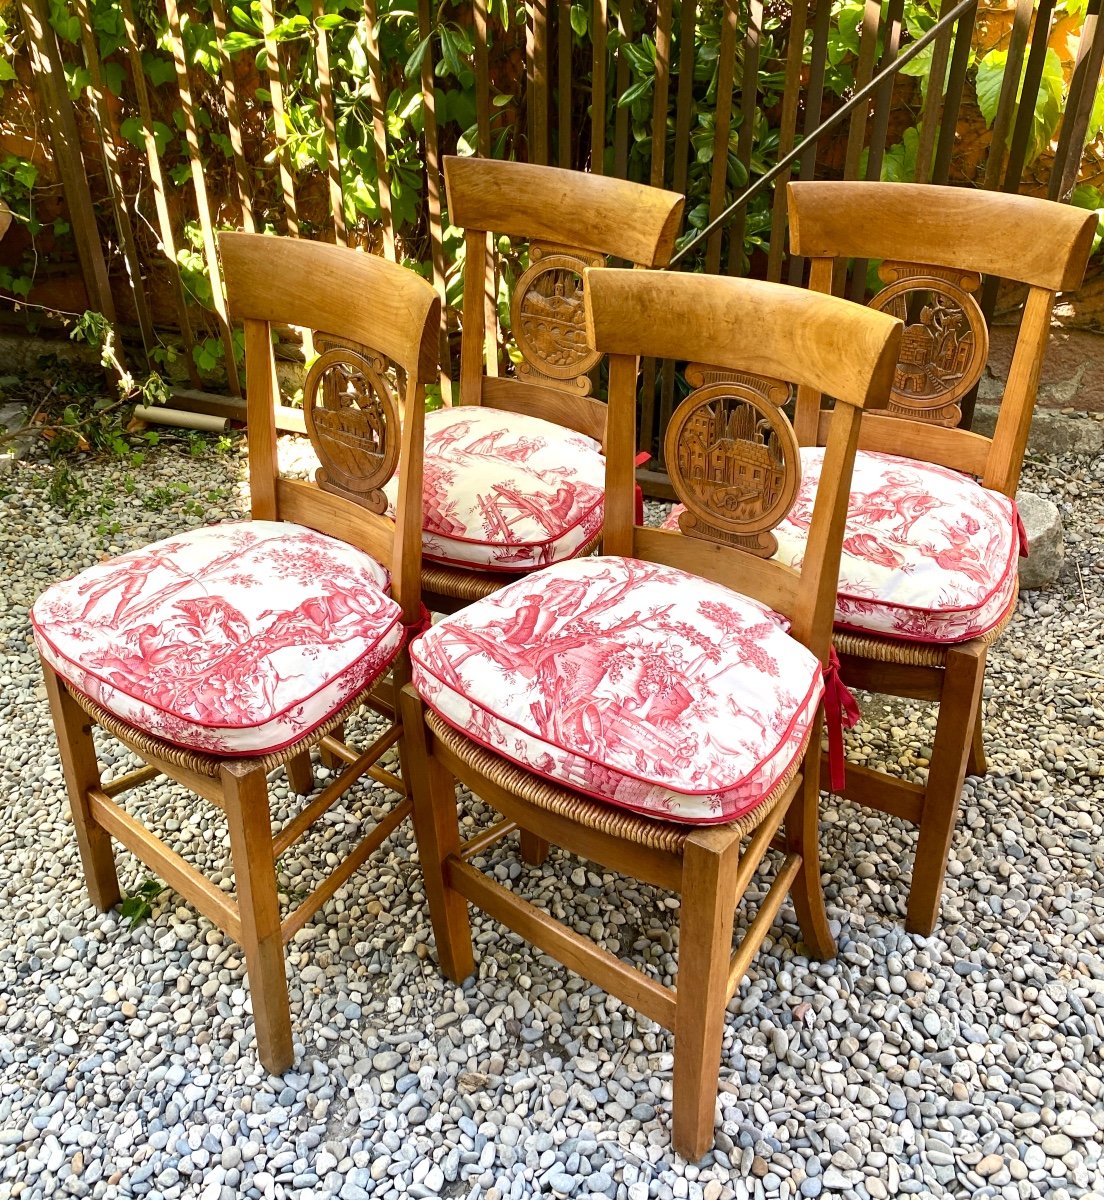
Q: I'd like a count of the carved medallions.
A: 4